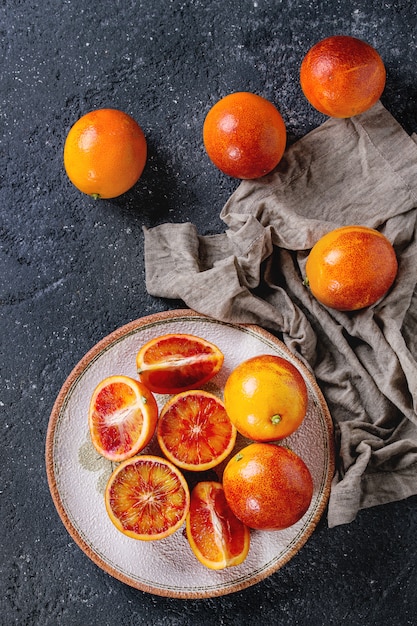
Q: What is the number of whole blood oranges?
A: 6